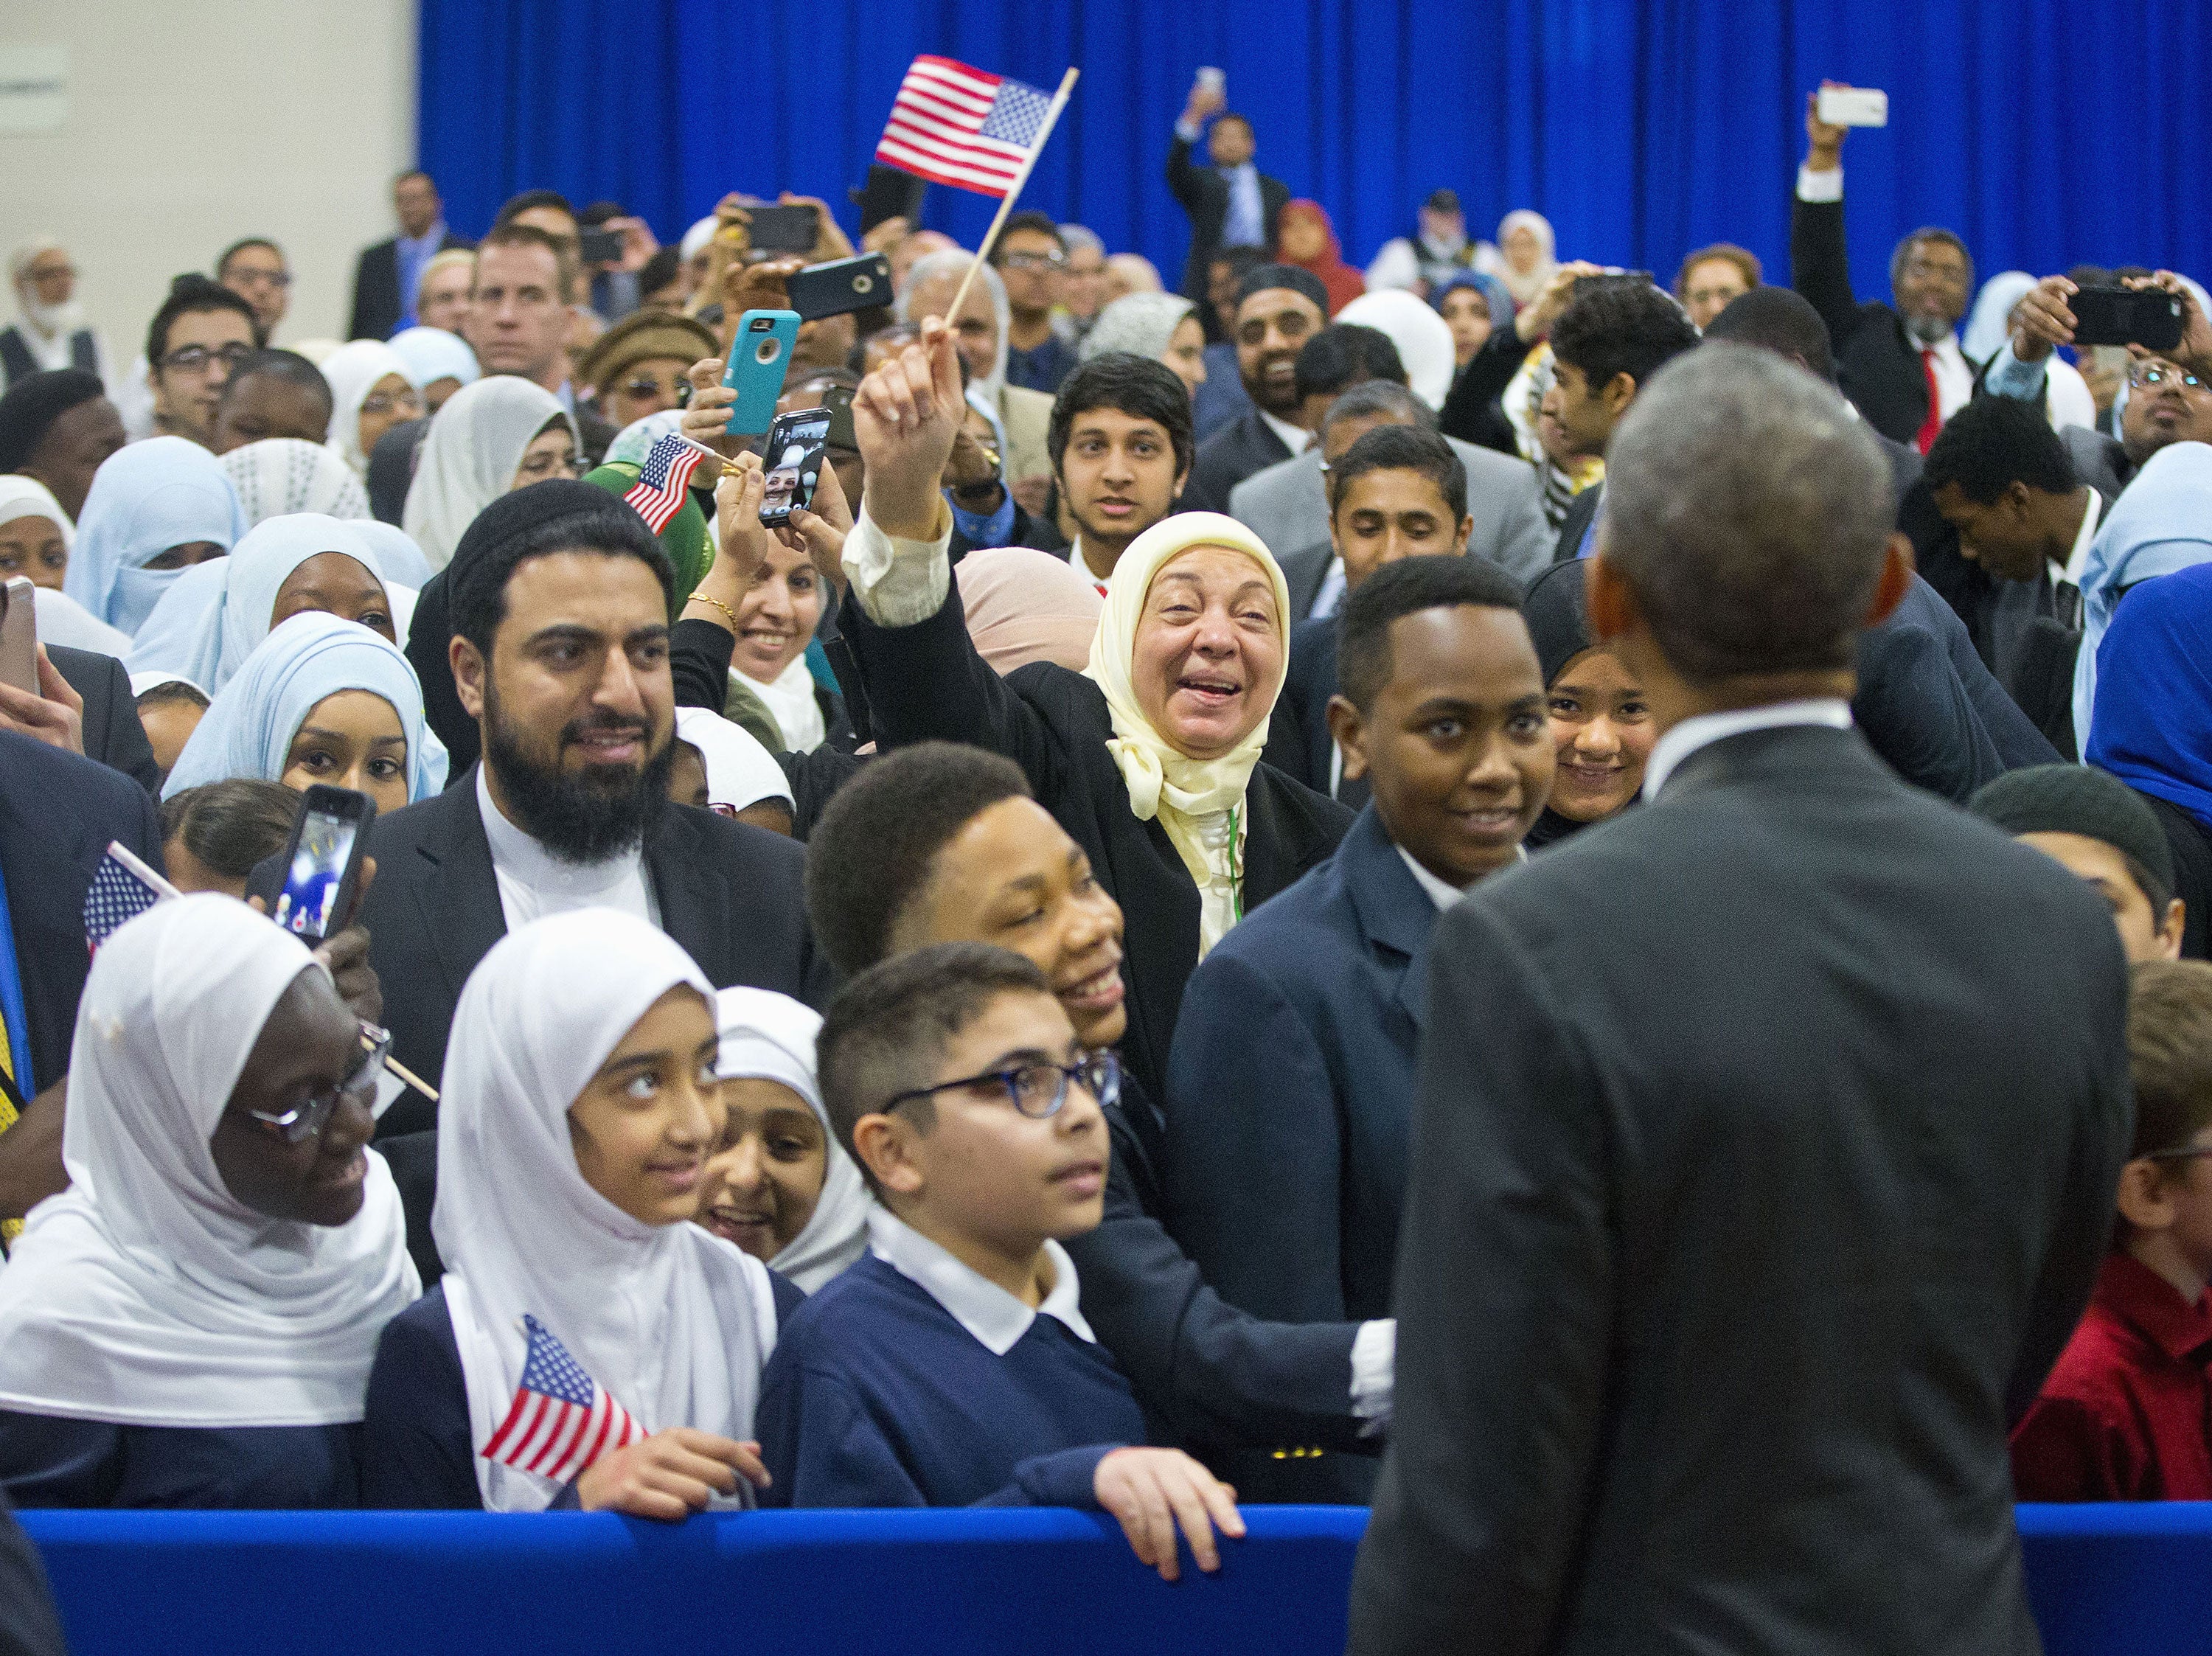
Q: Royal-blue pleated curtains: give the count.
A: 1